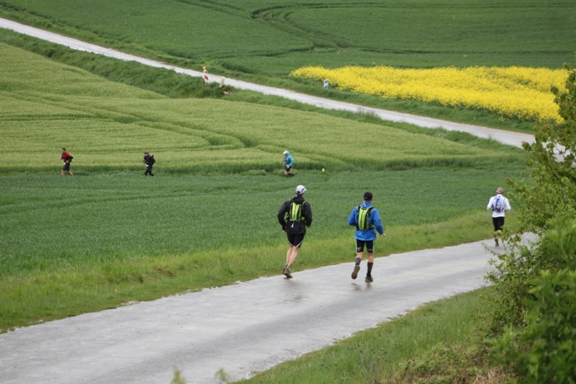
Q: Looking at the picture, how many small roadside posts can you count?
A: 3